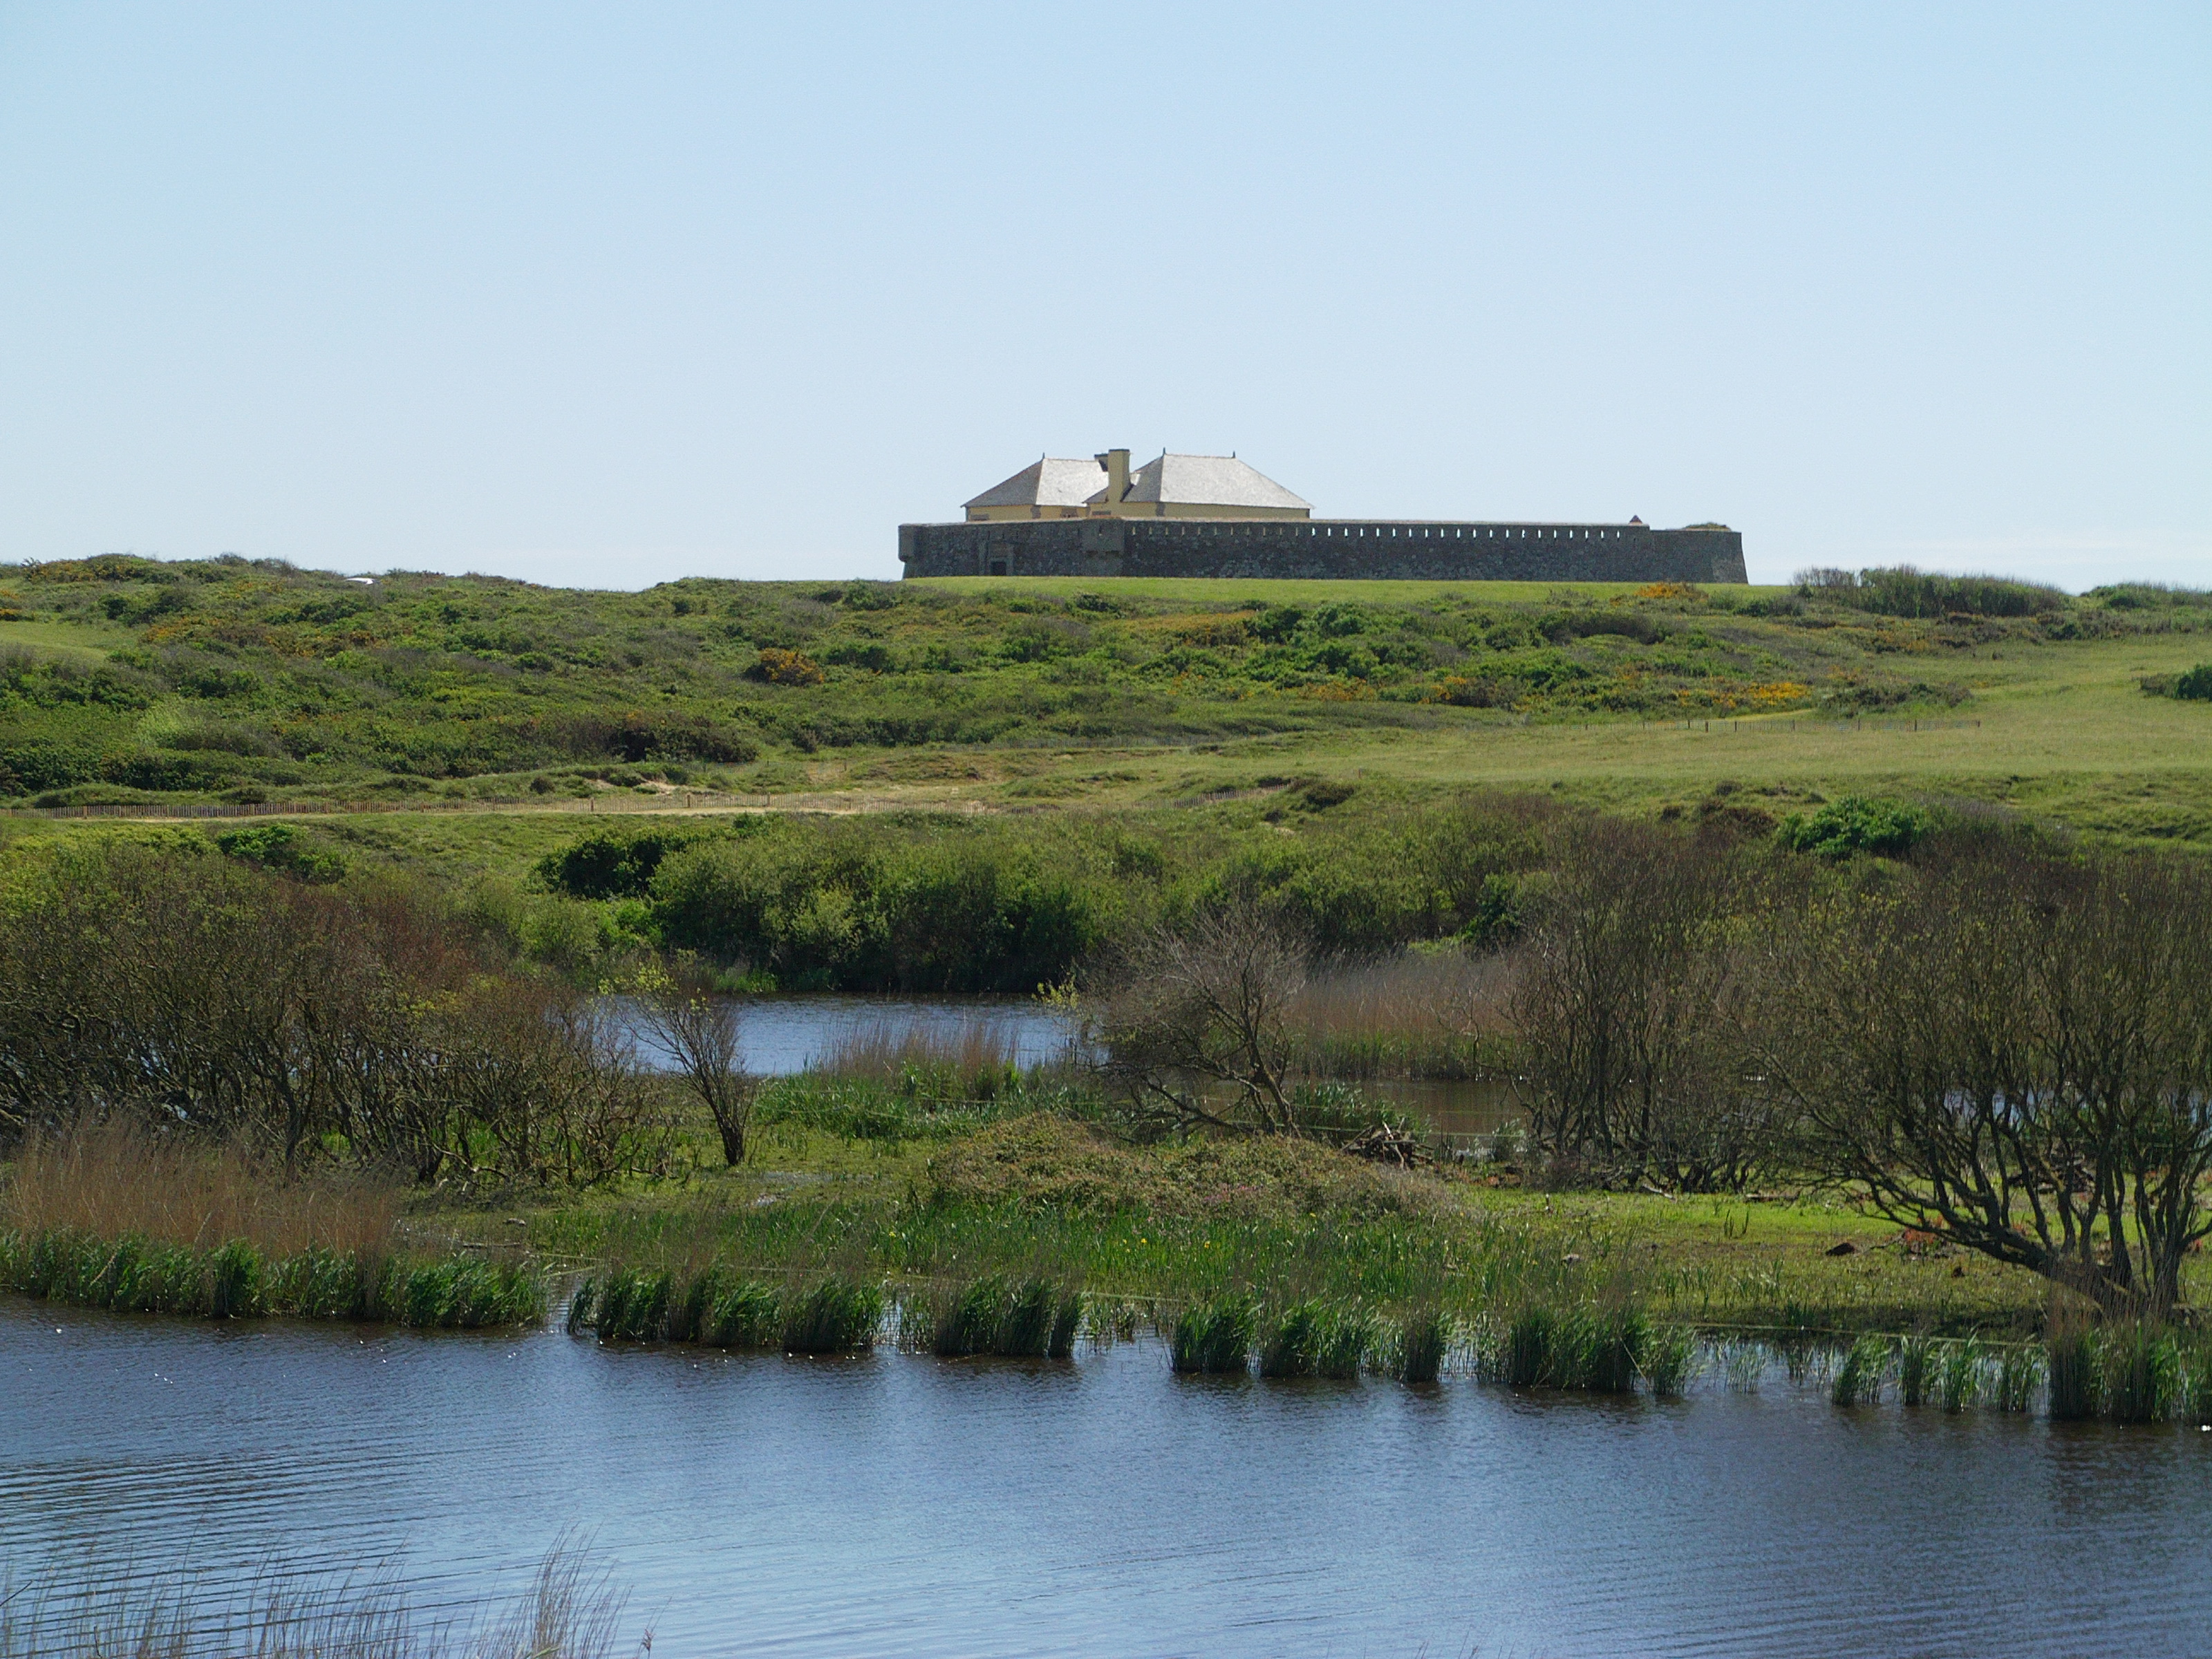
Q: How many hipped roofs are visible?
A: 2